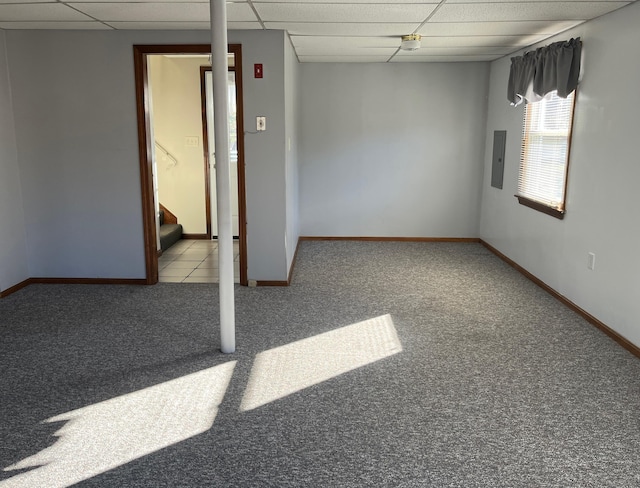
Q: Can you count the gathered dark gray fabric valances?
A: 1